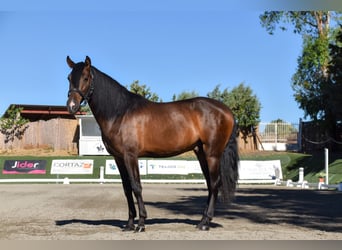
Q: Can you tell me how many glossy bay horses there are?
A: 1